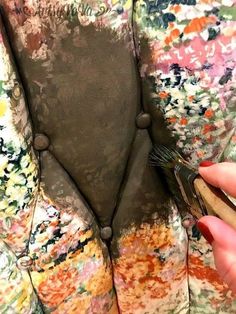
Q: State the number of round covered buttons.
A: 5